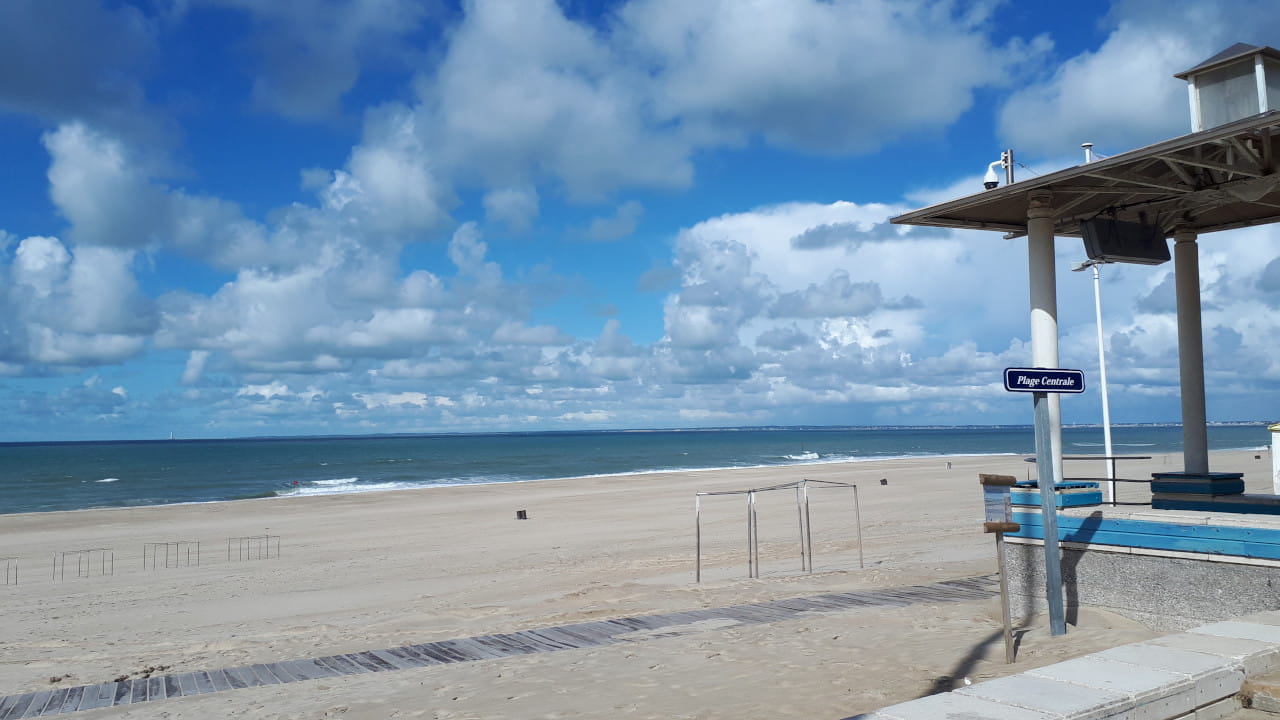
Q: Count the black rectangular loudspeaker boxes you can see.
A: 1